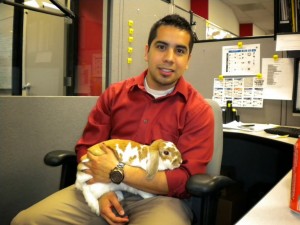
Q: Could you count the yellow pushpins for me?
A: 9